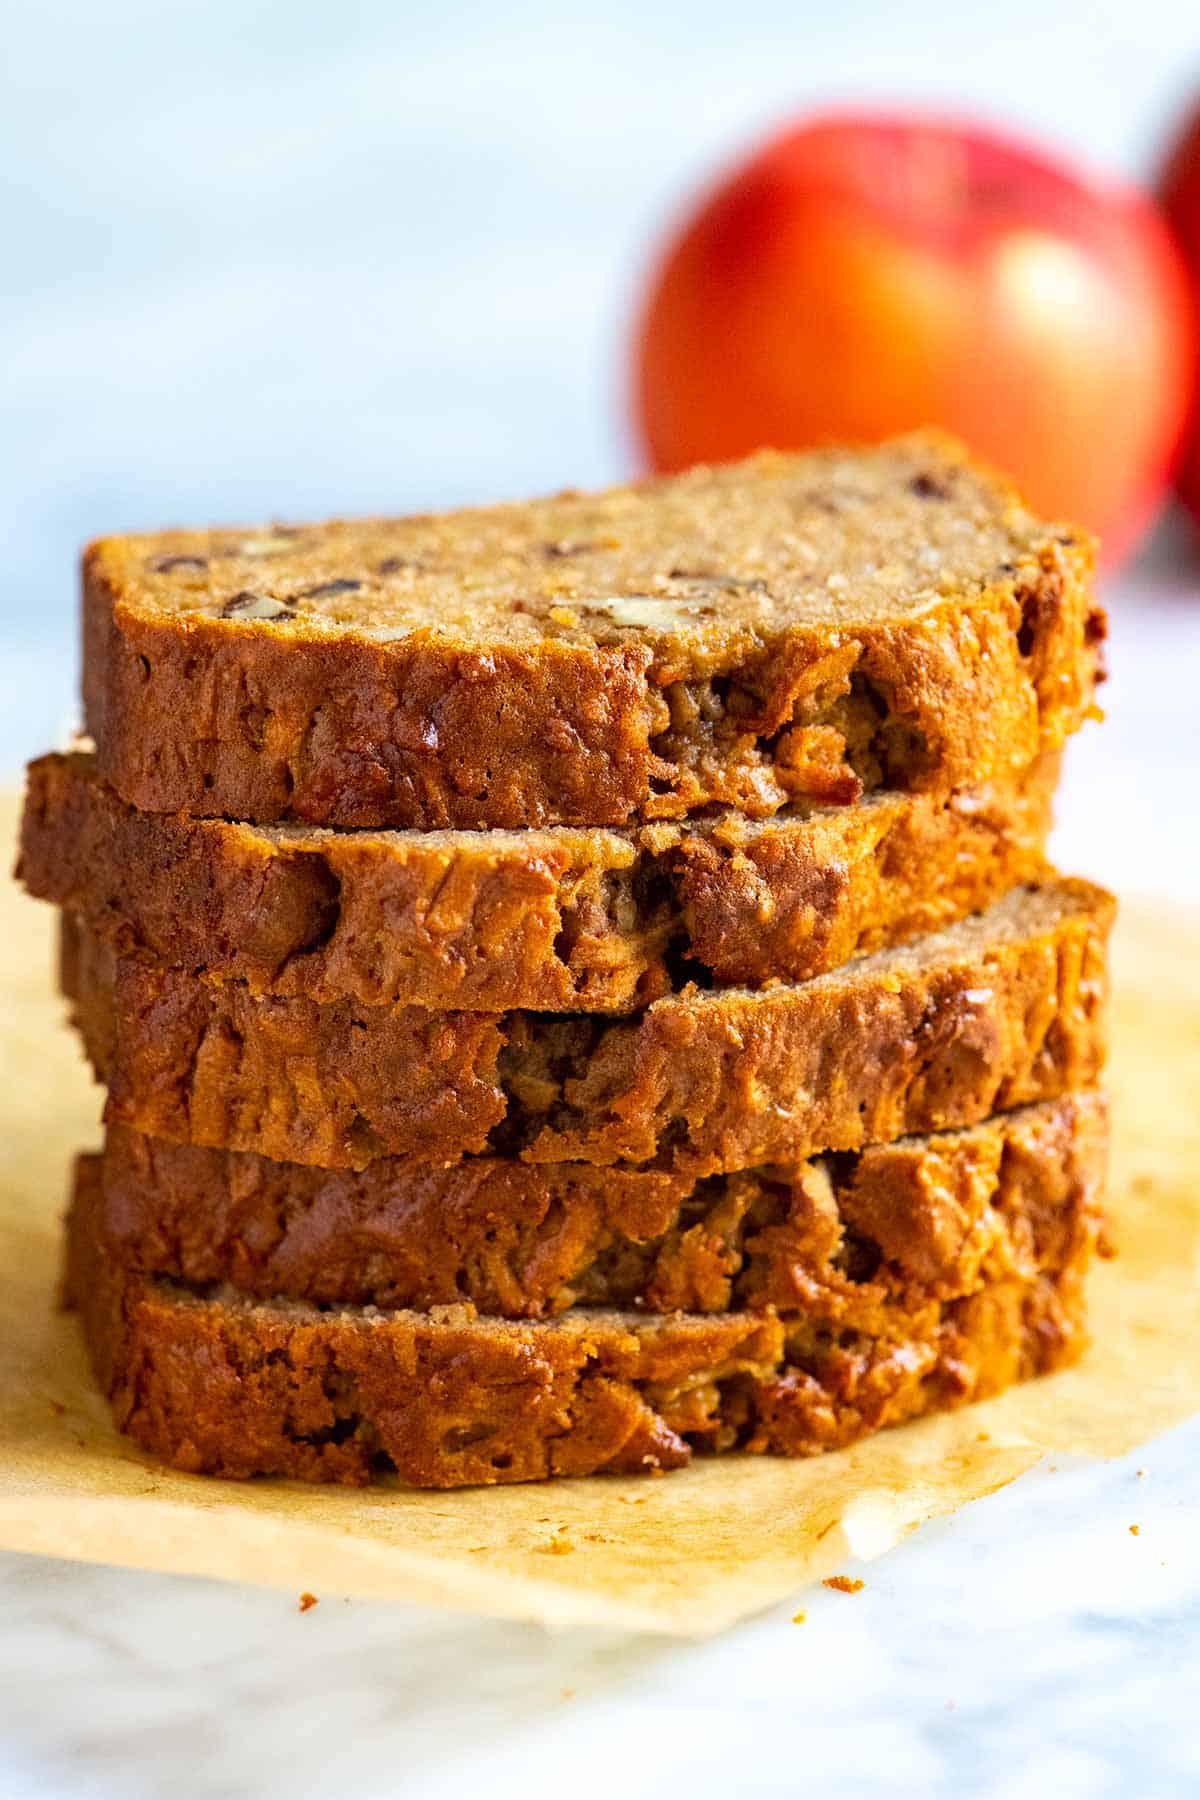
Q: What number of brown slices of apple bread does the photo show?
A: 5